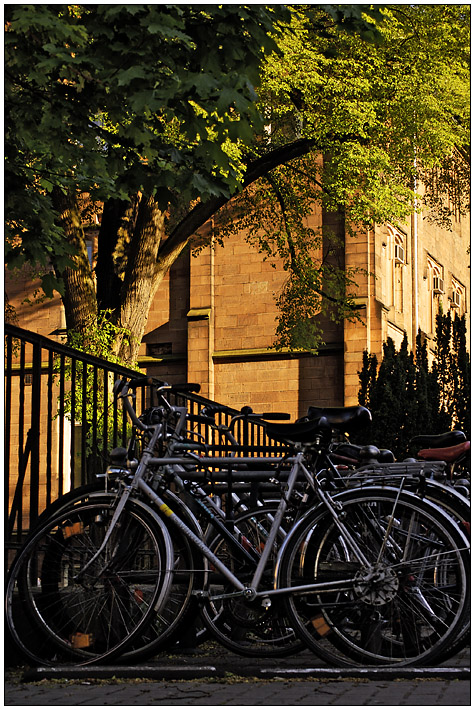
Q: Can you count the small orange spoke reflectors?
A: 3